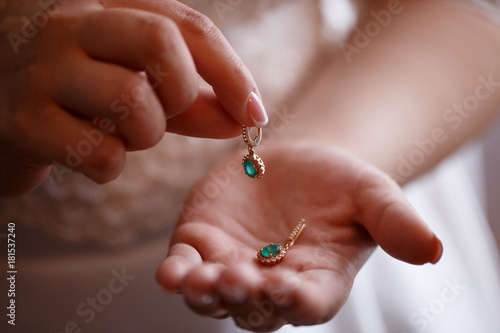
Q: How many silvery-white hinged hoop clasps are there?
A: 1